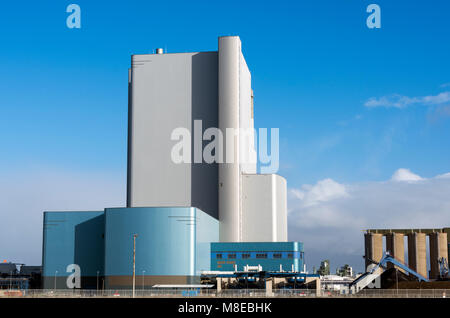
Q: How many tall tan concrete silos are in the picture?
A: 4